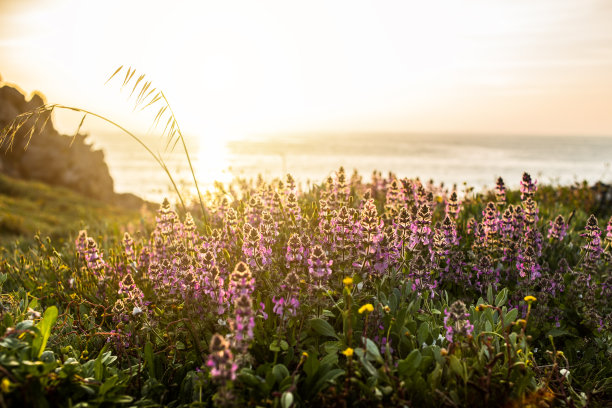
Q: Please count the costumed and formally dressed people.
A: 0